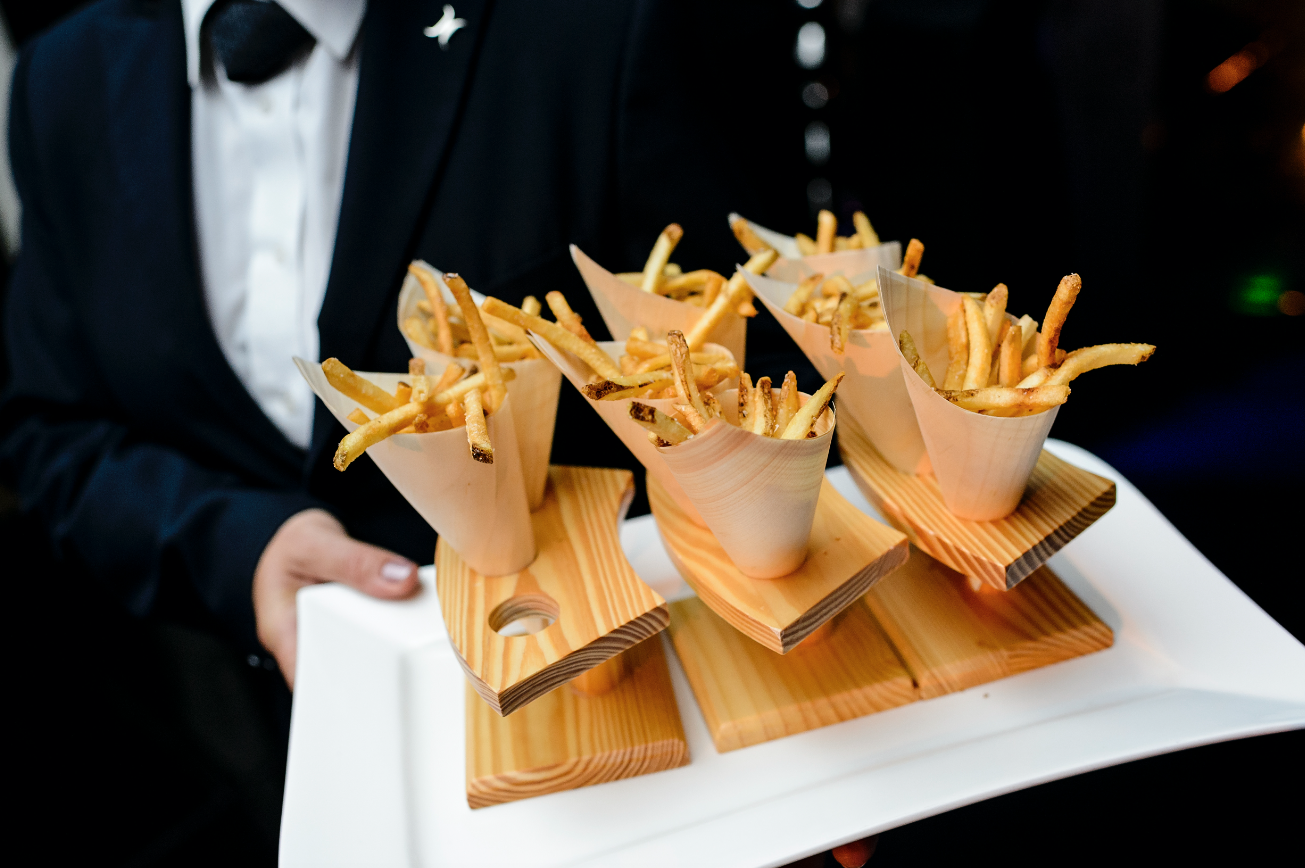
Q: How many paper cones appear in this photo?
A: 8